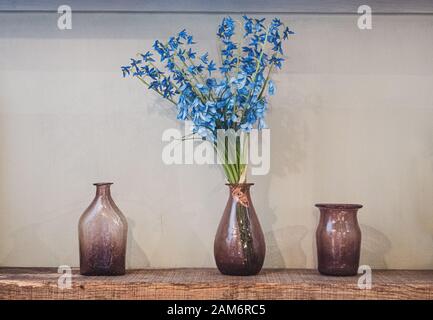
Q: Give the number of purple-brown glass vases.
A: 3